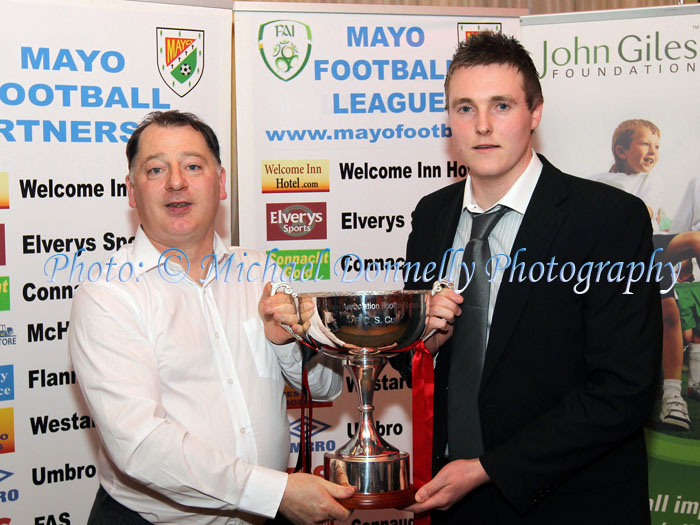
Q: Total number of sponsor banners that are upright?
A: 3